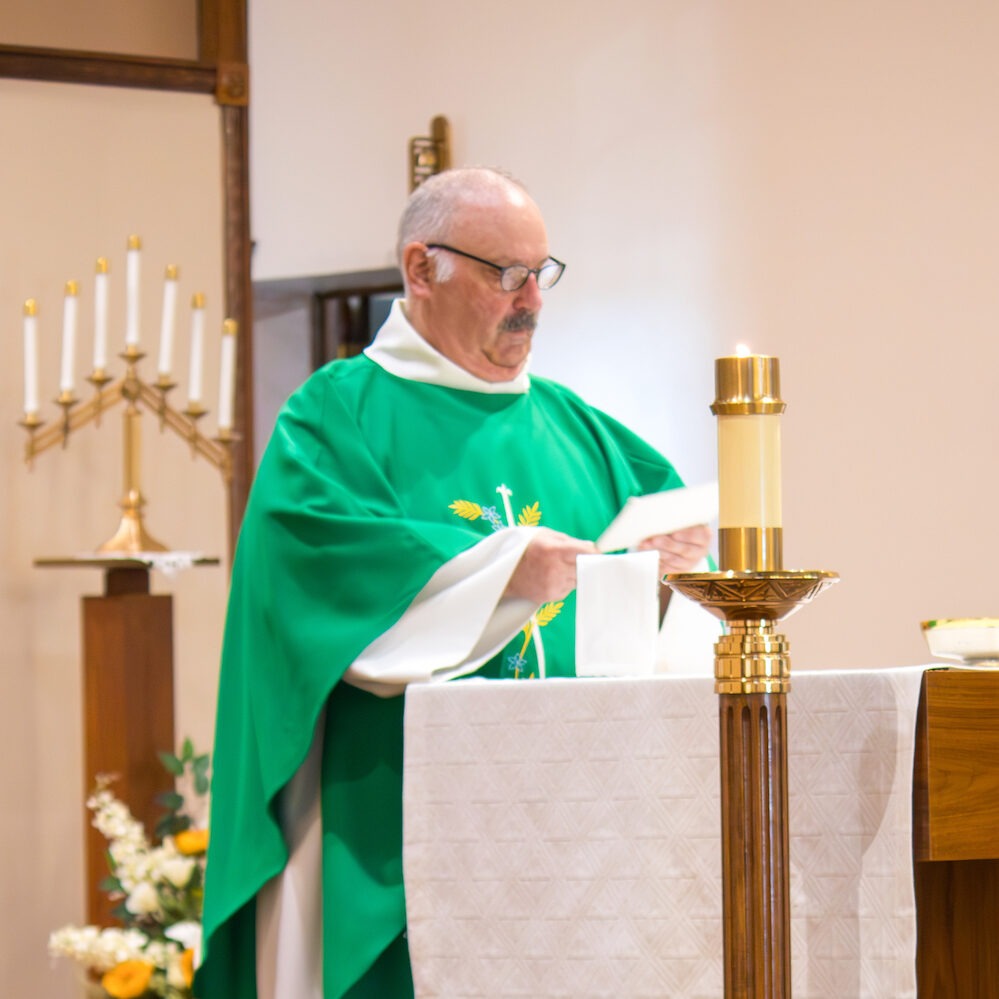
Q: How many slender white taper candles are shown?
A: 7